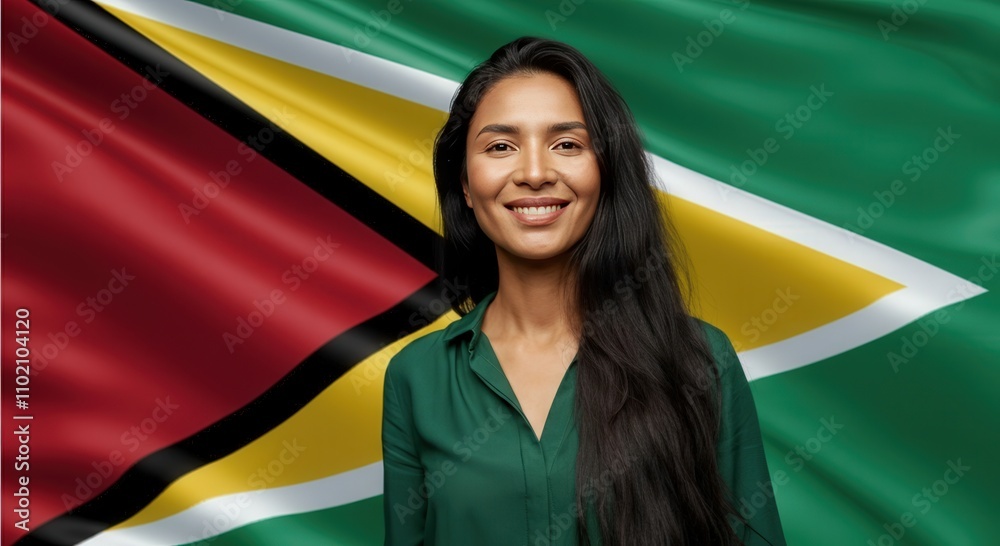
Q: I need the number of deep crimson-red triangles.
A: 1